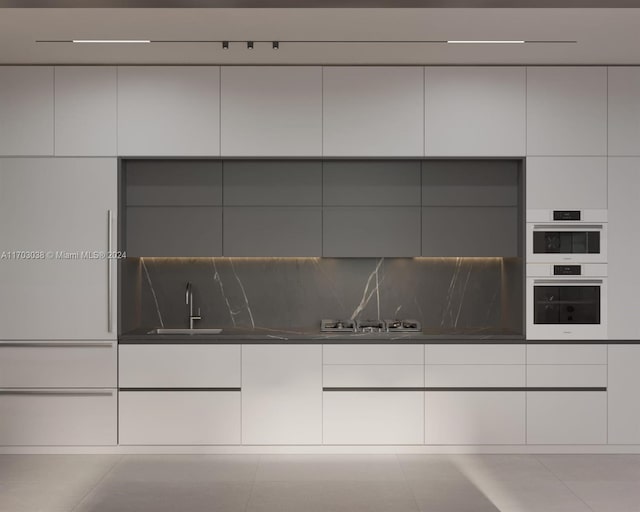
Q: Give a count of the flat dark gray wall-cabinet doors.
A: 8